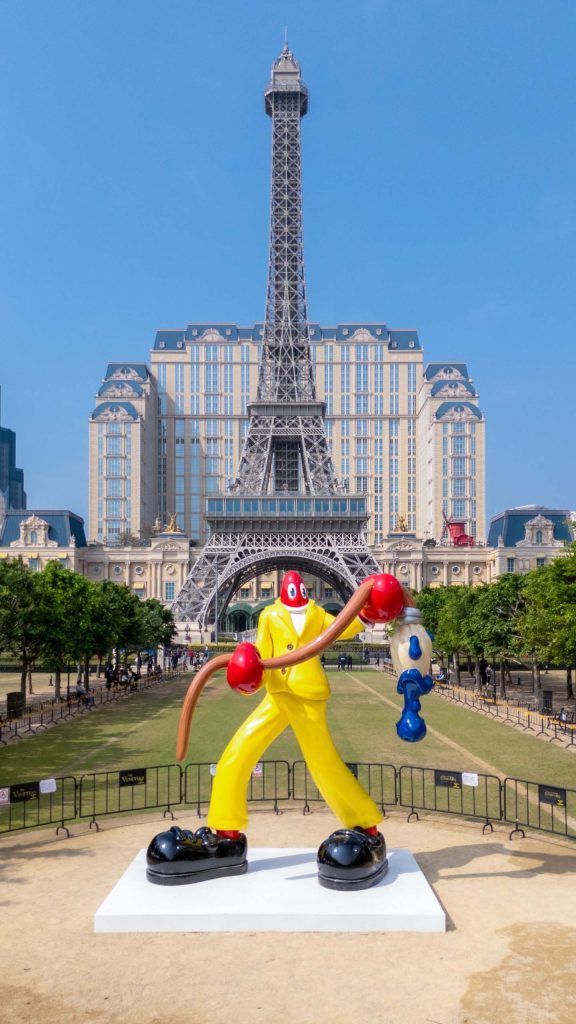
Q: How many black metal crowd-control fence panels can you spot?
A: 6